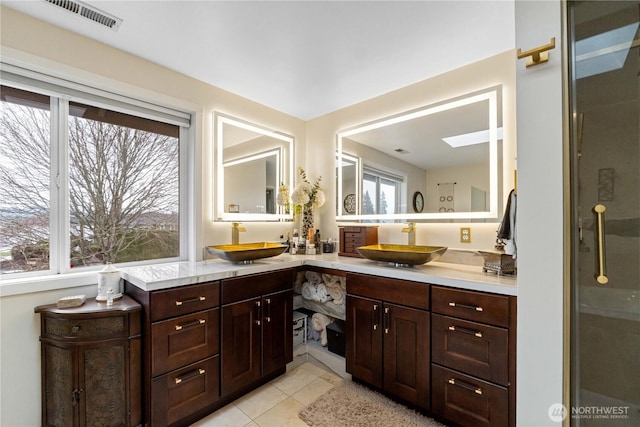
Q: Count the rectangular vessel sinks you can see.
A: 2